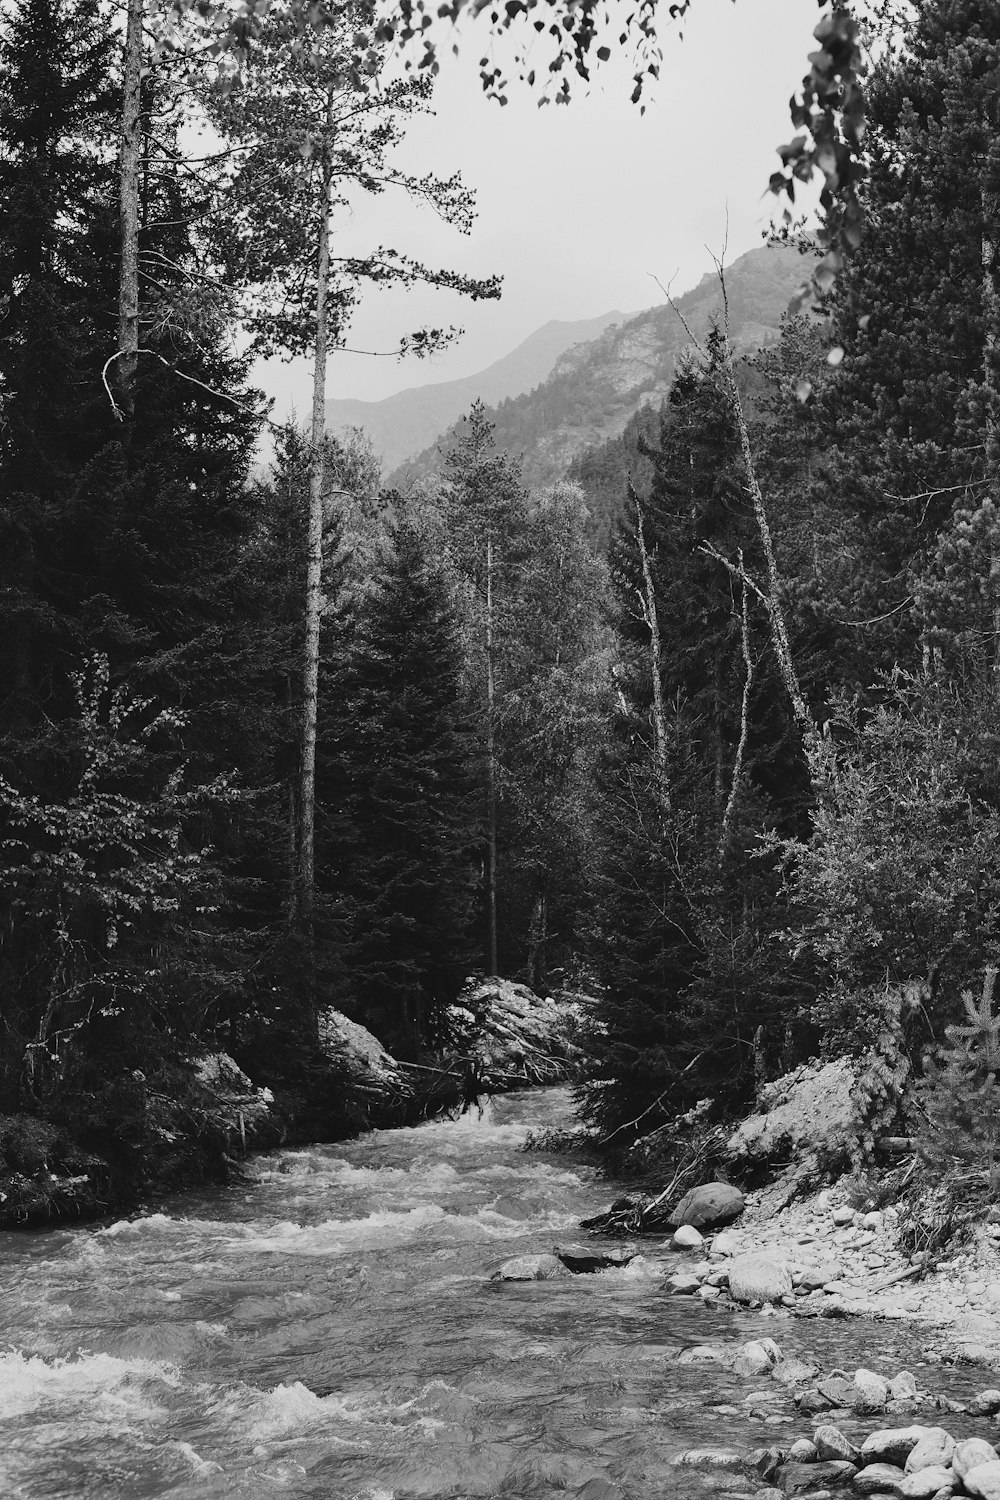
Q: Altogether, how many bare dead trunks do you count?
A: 3